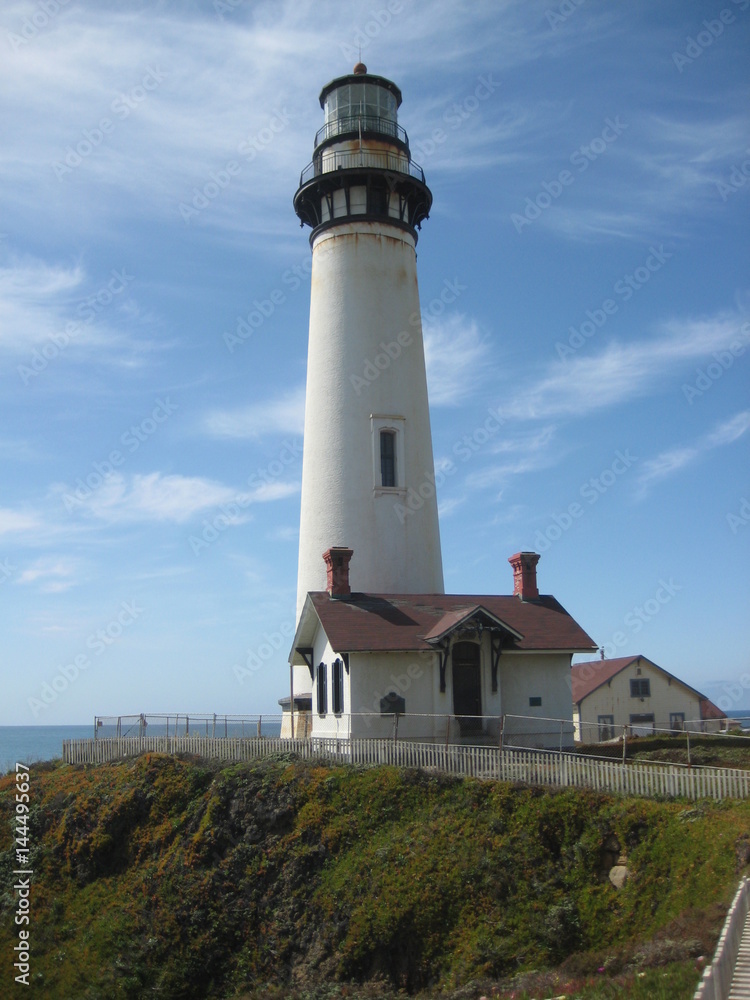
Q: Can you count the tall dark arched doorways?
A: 1